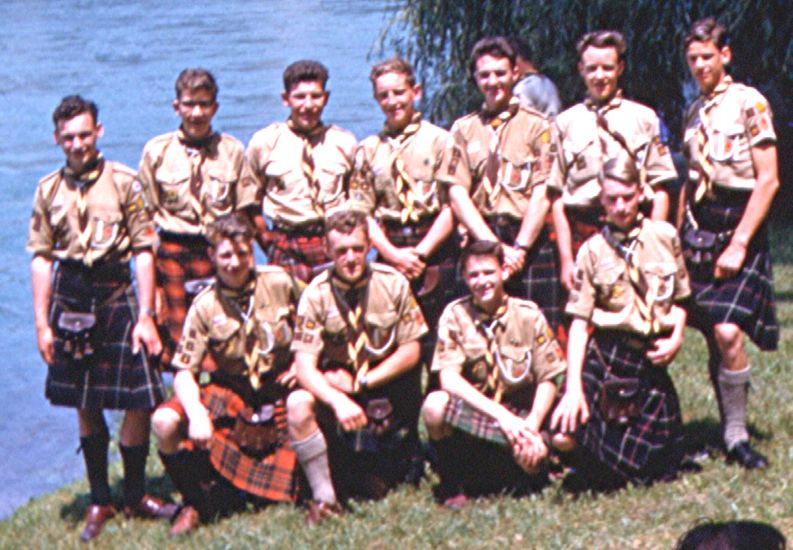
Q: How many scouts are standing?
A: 7